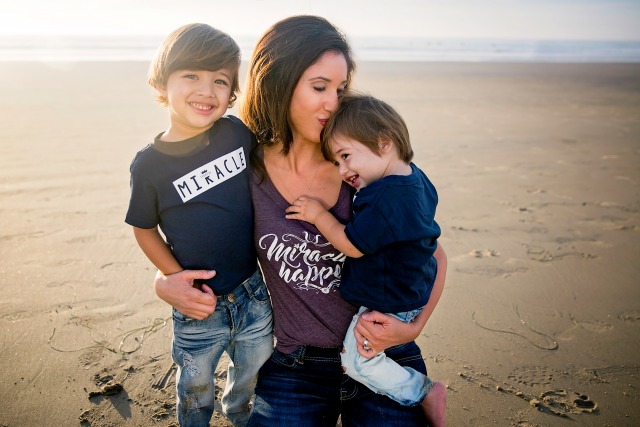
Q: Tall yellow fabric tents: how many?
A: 0